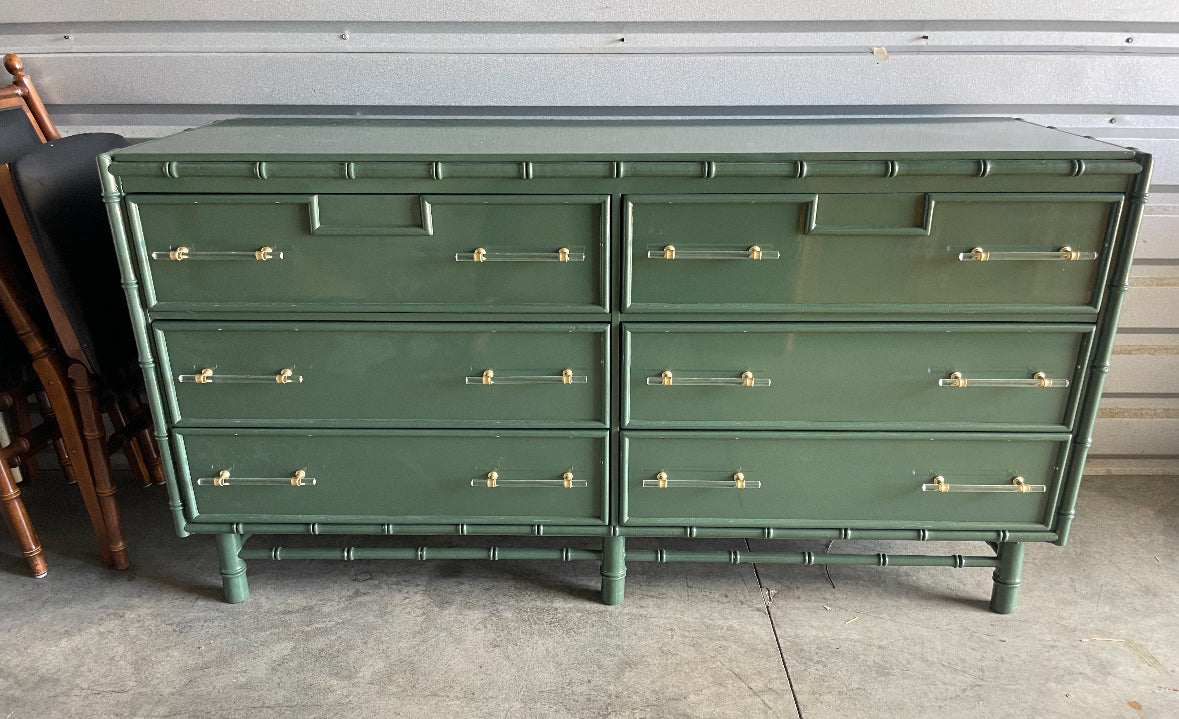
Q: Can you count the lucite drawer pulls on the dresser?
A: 12